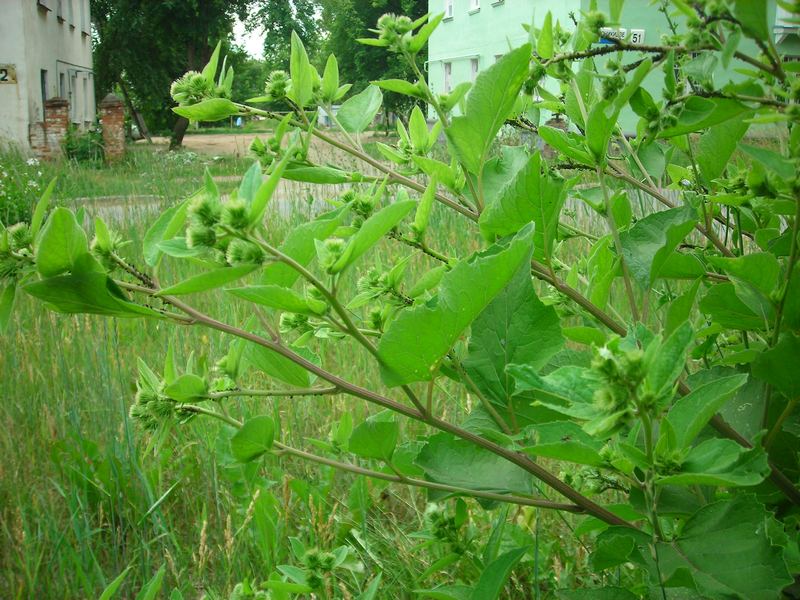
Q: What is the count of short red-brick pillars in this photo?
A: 2